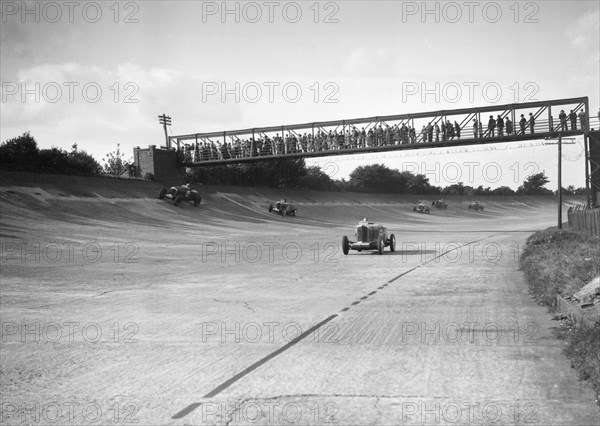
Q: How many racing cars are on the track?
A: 6